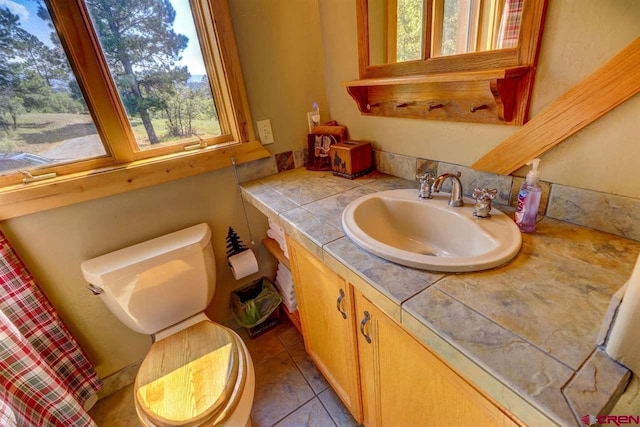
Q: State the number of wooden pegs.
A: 4